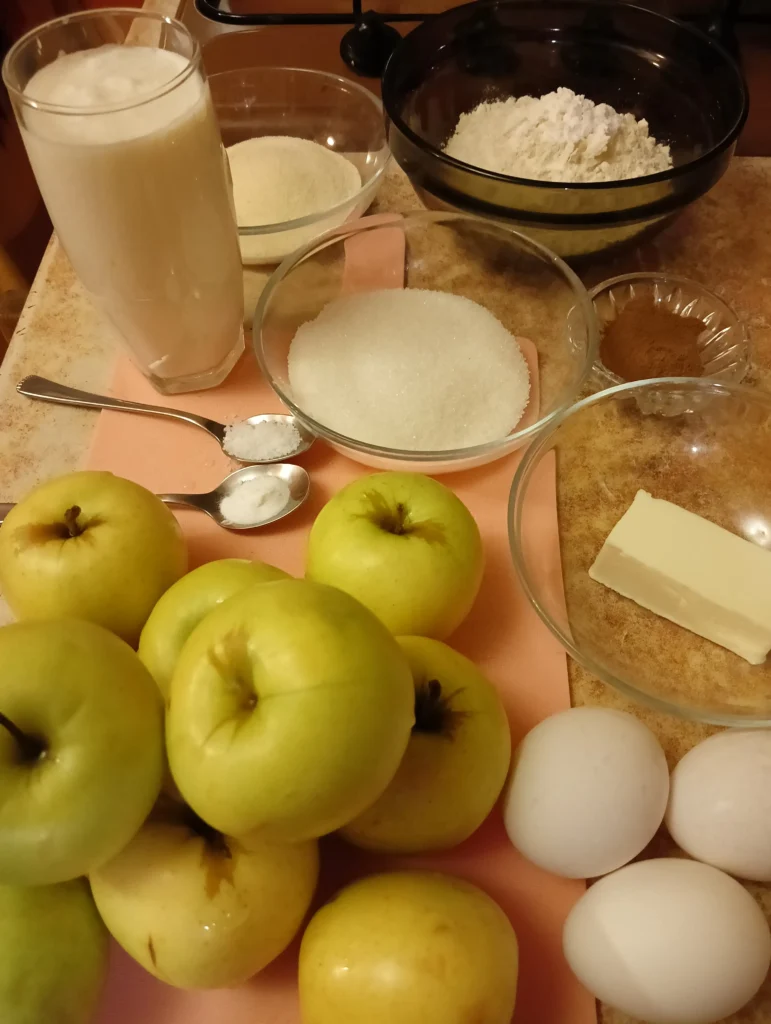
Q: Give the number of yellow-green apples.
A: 9